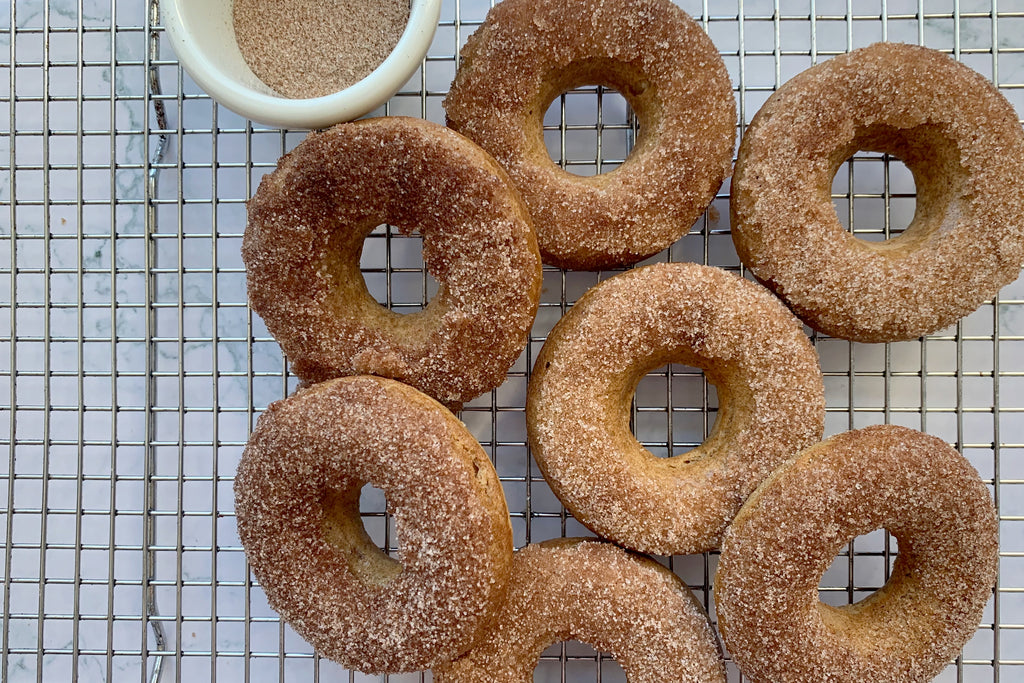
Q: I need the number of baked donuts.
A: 7